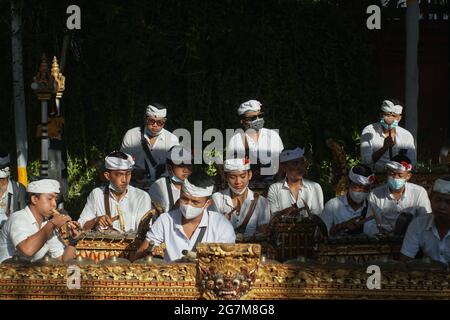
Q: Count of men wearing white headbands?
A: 13